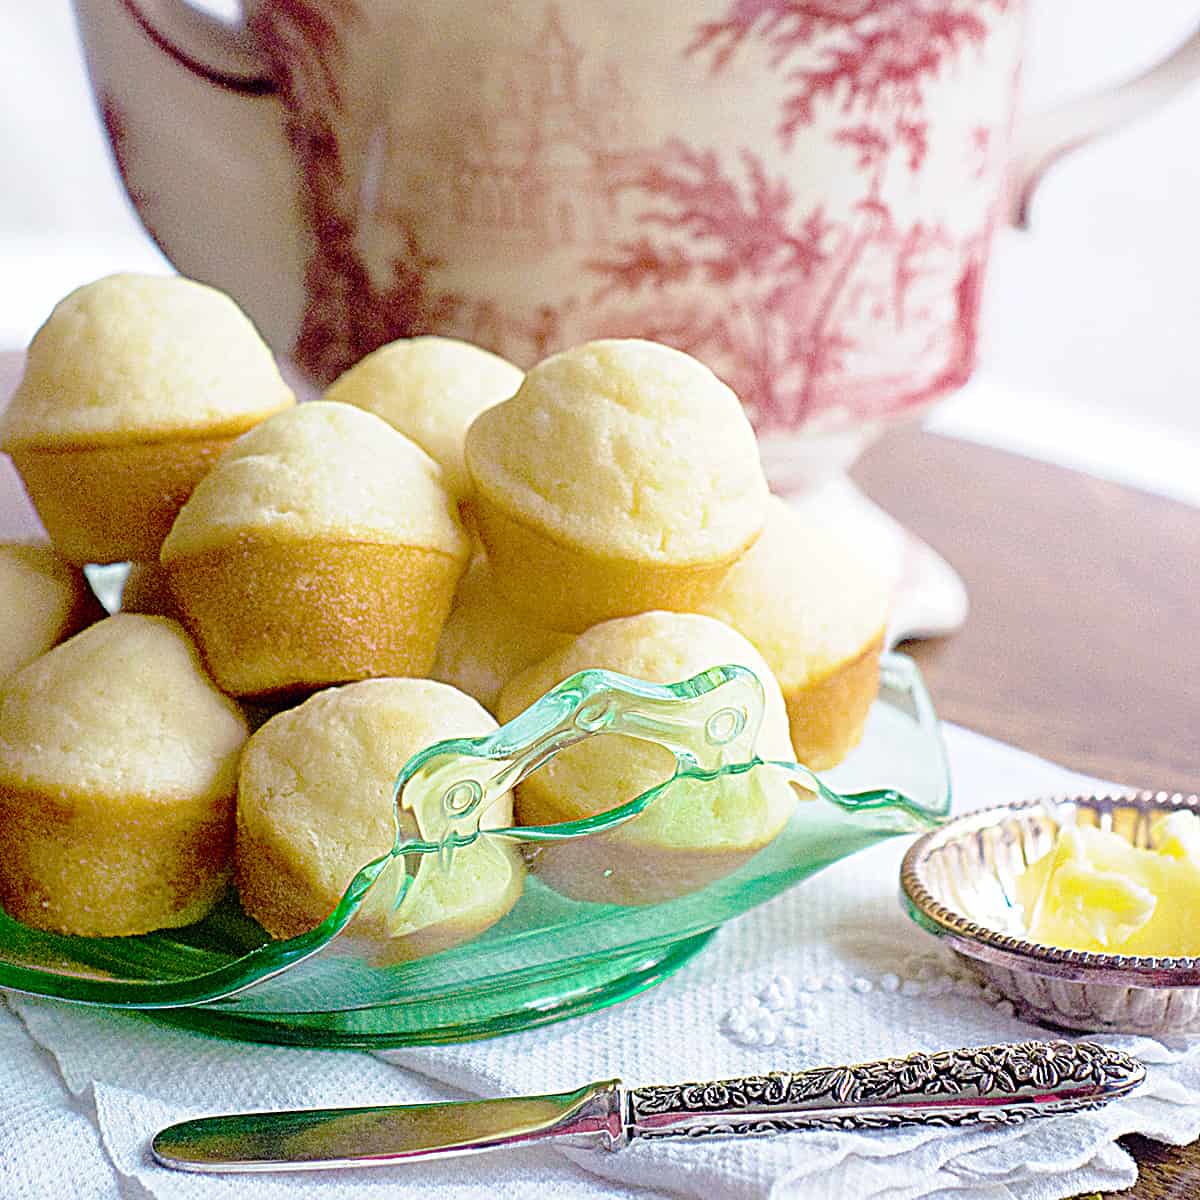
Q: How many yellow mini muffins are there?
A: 10